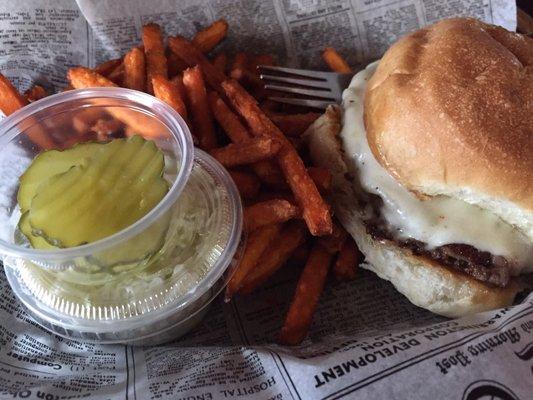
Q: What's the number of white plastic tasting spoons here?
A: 0